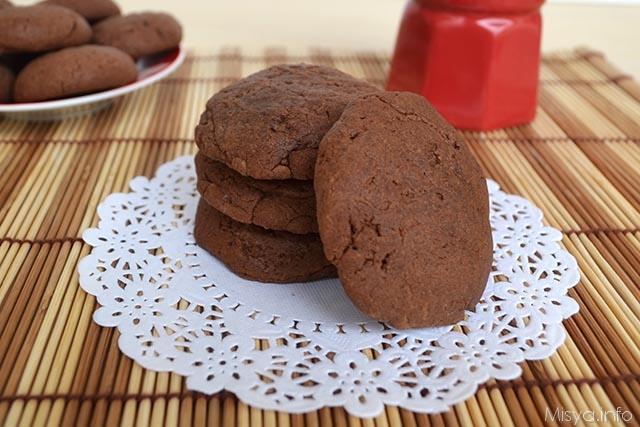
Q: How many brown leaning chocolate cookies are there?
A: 1